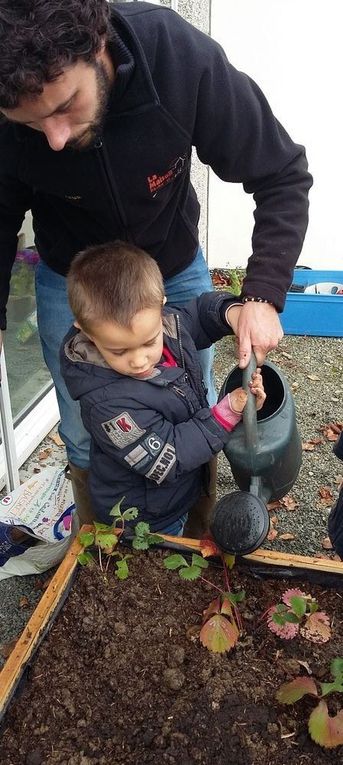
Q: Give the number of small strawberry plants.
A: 4